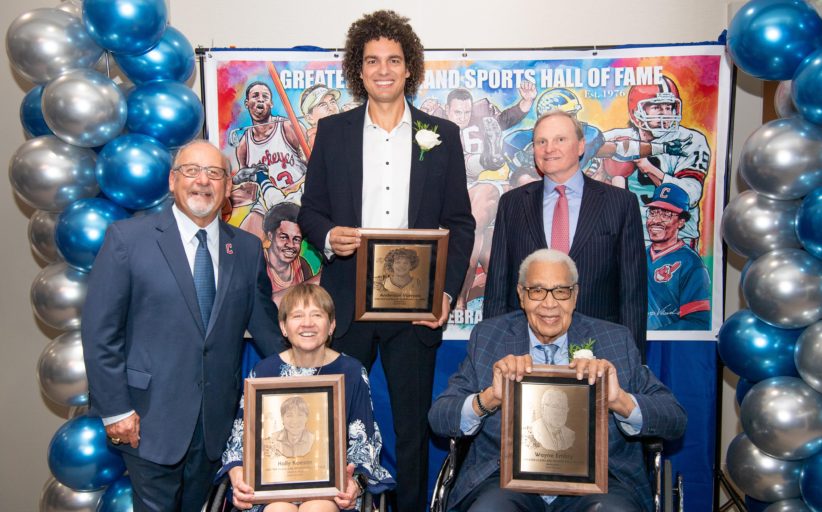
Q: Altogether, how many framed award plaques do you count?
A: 3